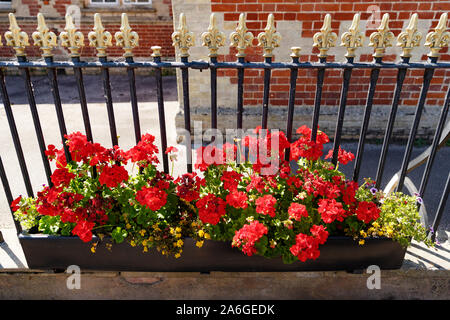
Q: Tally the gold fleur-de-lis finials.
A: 14